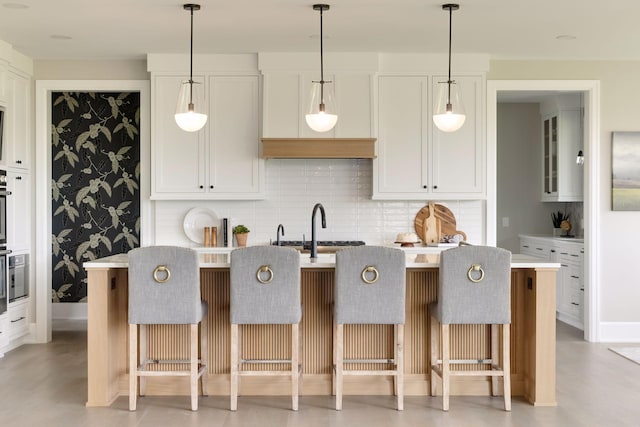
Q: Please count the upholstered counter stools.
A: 4